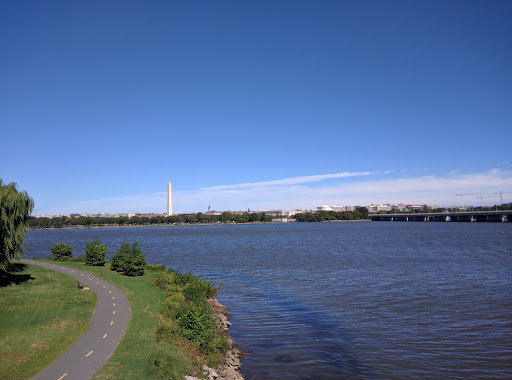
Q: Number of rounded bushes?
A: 3